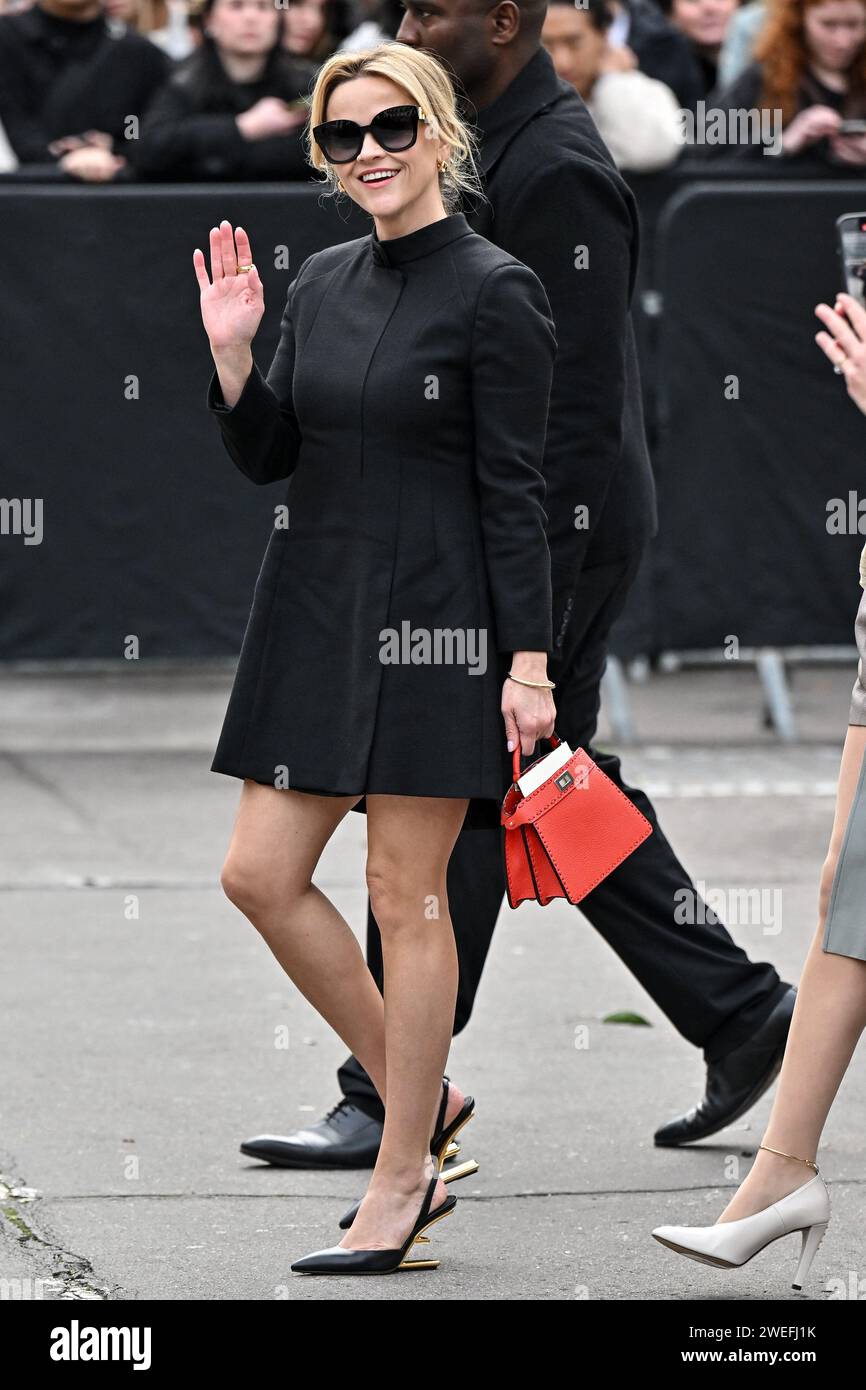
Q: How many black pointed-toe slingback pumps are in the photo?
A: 2